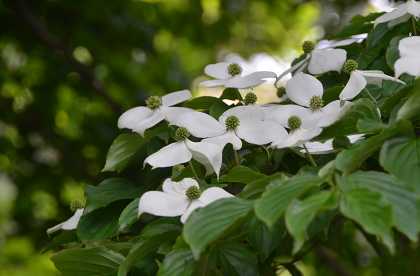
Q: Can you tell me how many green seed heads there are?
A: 12